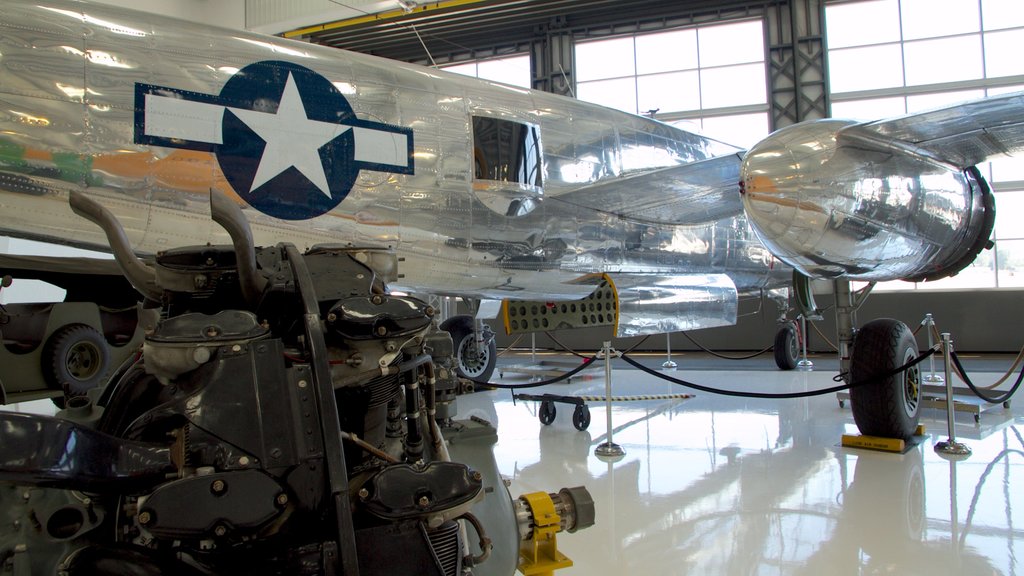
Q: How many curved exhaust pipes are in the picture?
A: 2